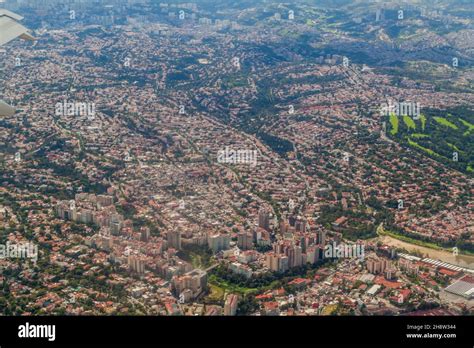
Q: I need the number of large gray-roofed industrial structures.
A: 1